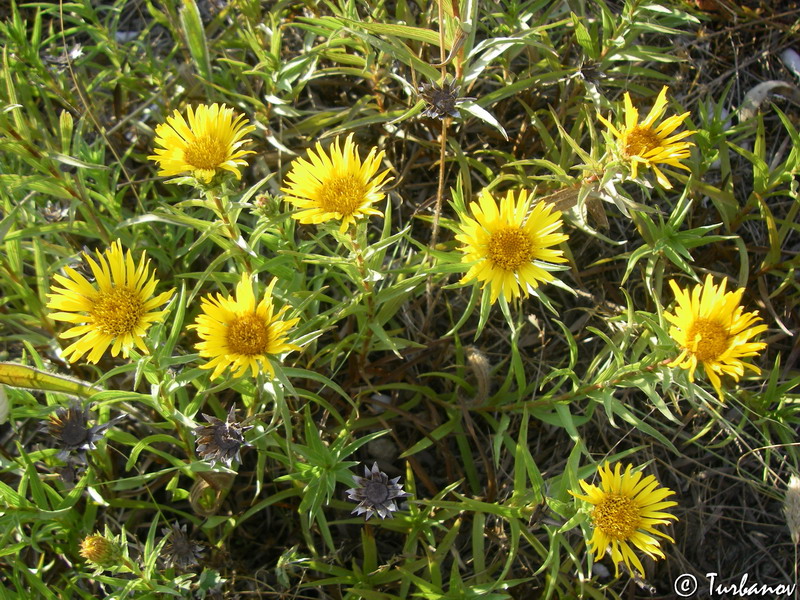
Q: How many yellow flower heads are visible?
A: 8